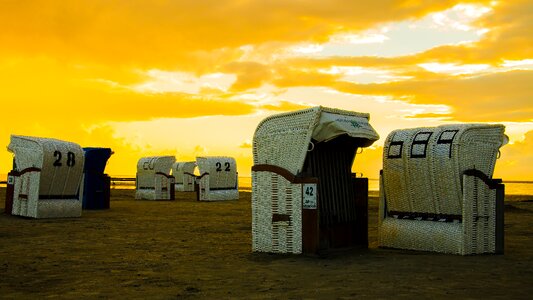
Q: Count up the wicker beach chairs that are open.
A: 1